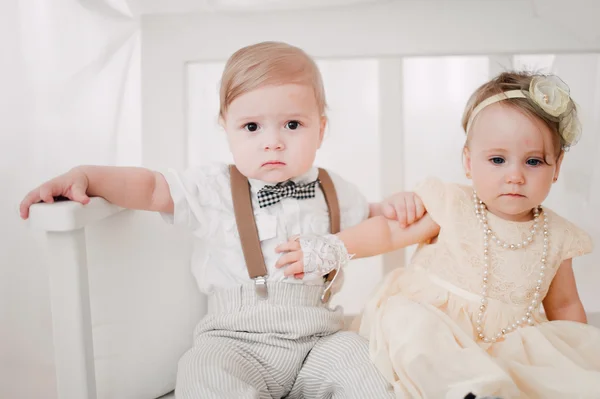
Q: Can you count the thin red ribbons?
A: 0